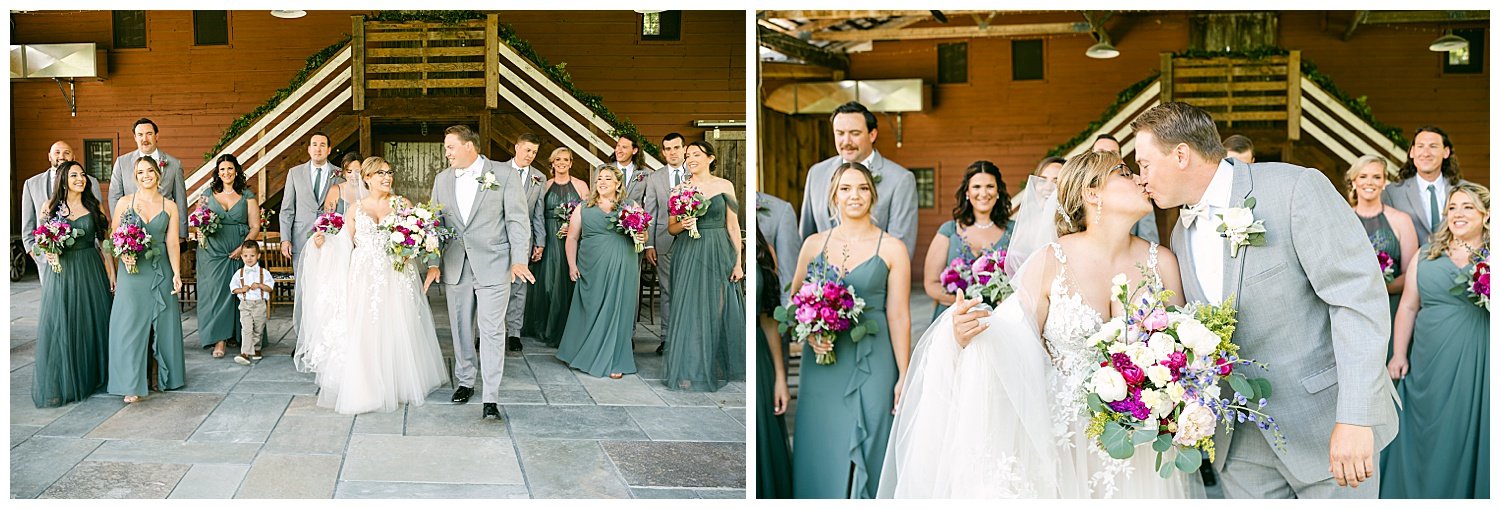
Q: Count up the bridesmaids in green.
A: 7